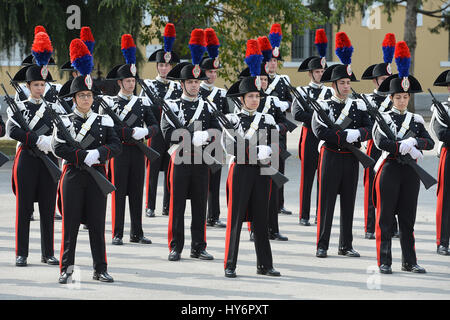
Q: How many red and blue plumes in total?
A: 15